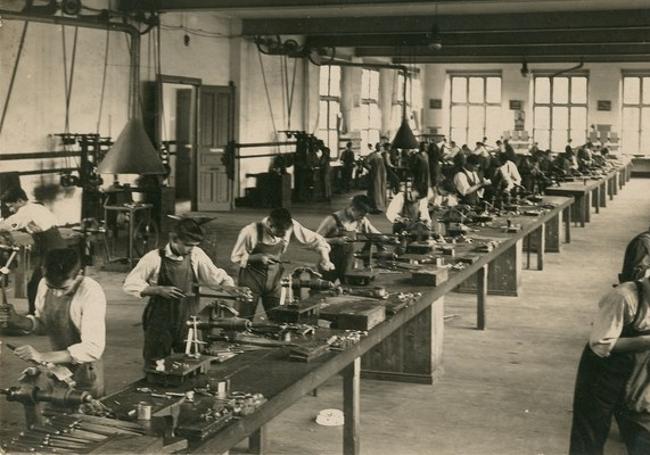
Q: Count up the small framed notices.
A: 3